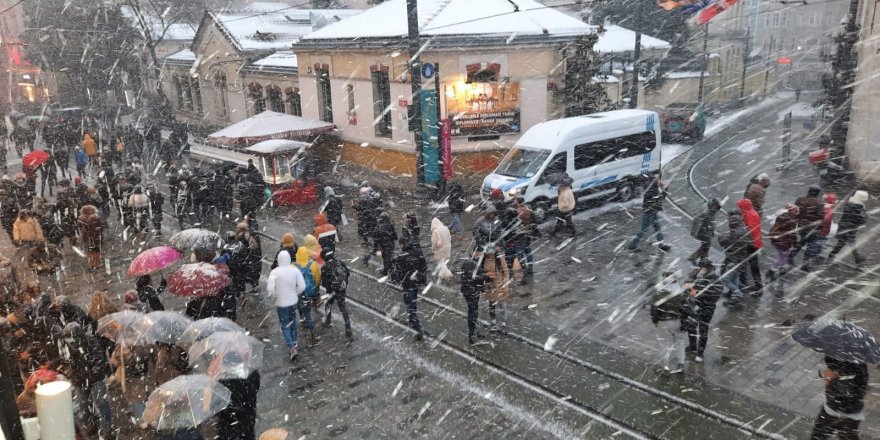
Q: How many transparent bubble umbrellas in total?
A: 5